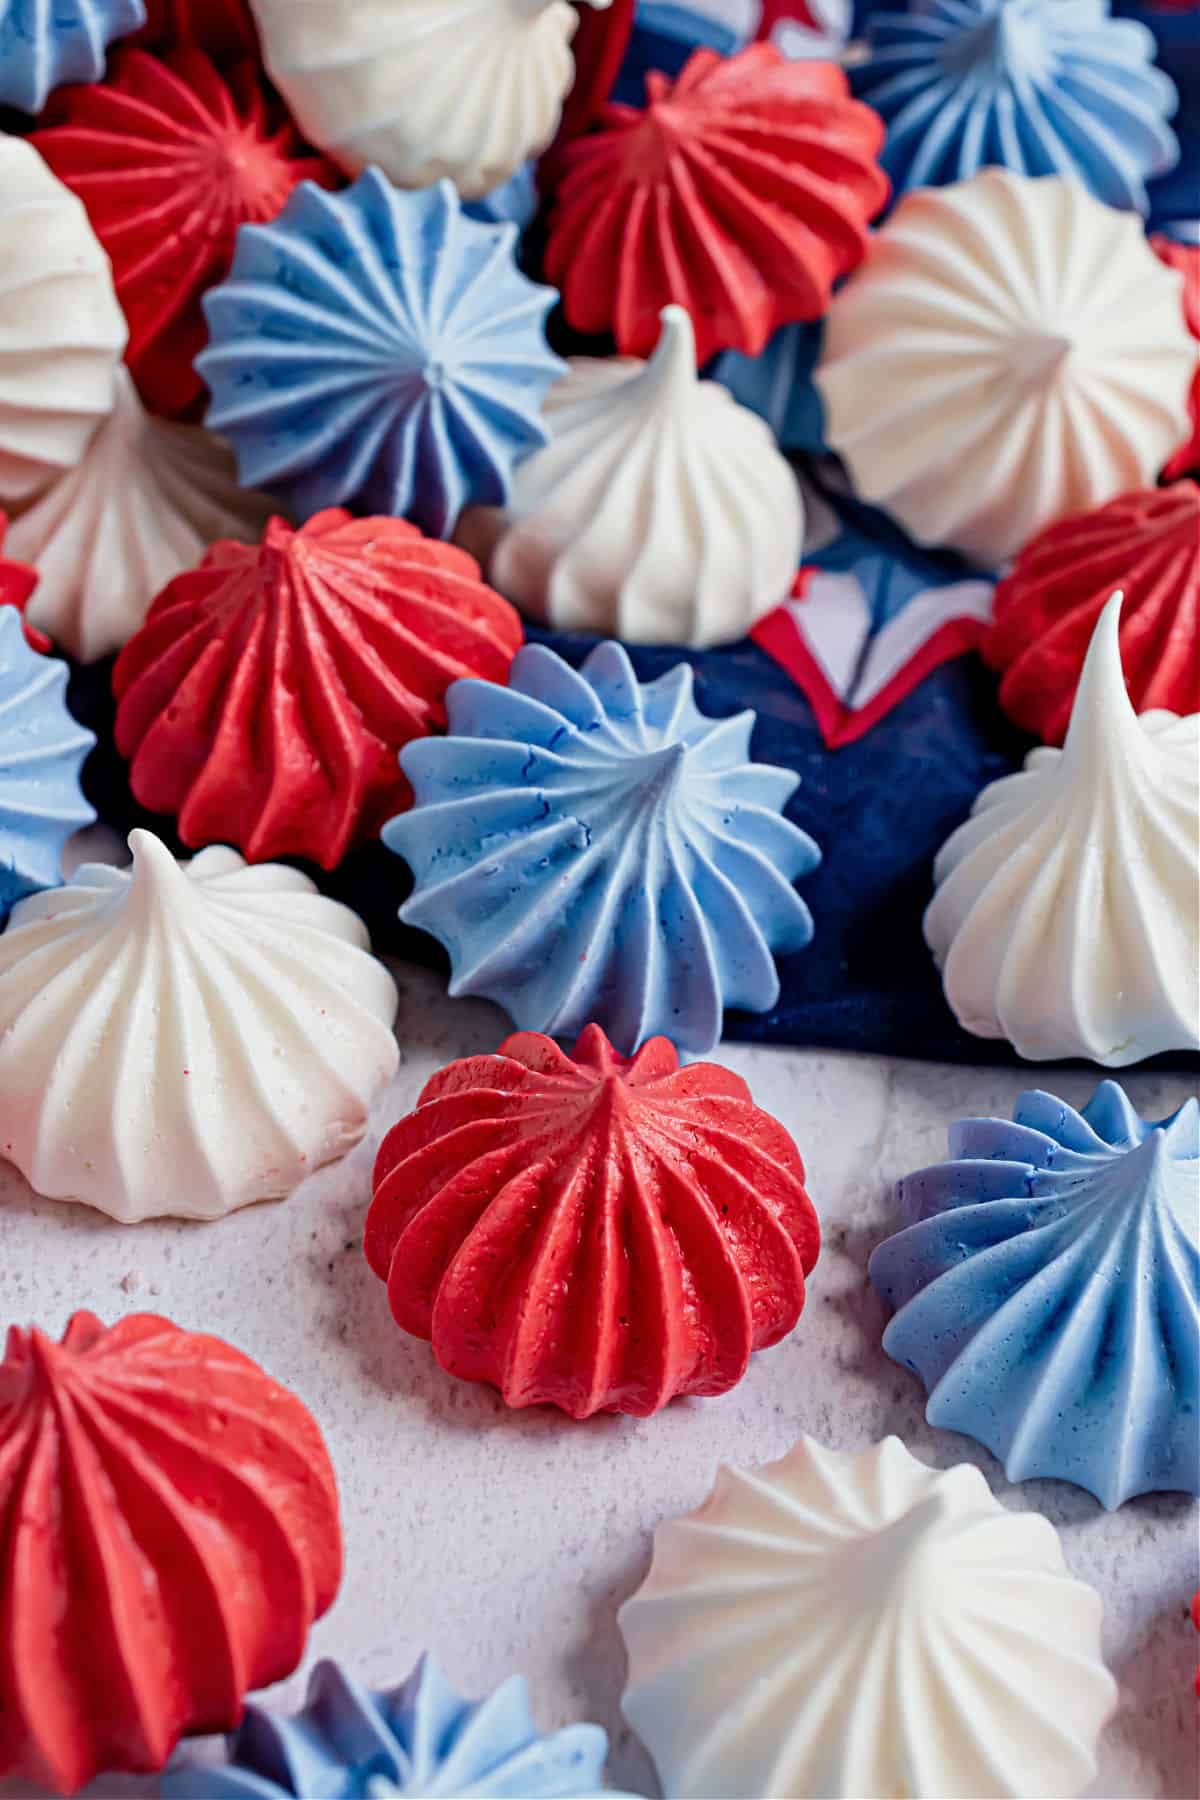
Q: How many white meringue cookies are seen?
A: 8